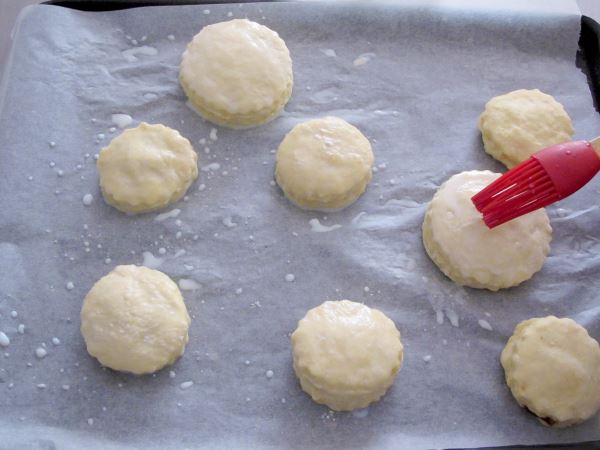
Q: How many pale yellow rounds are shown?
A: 8